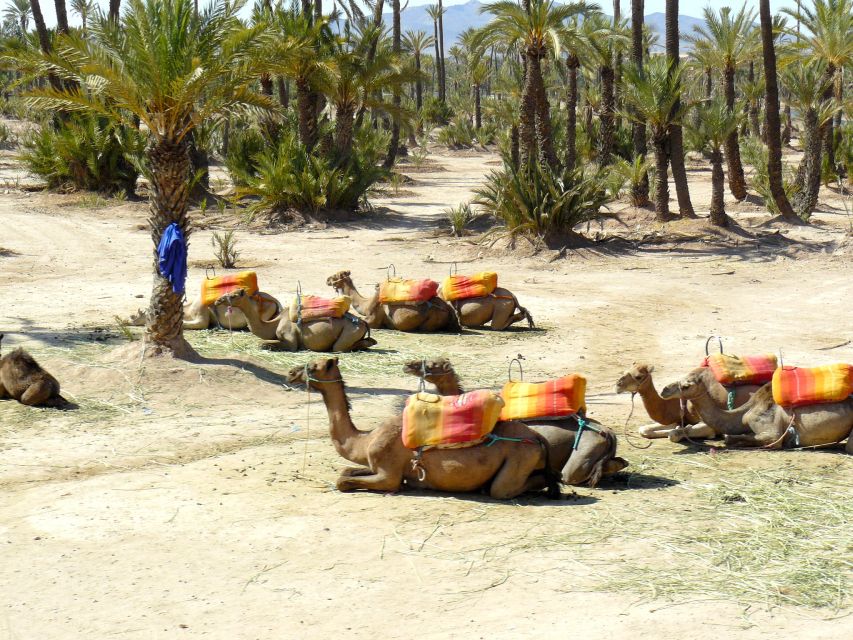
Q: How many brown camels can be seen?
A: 9